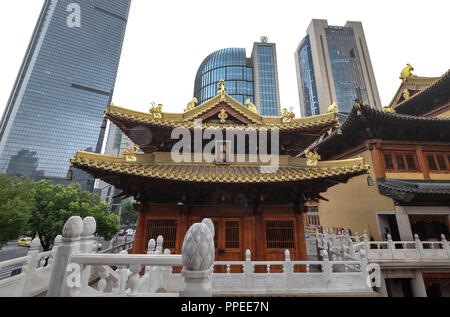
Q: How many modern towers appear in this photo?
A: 3